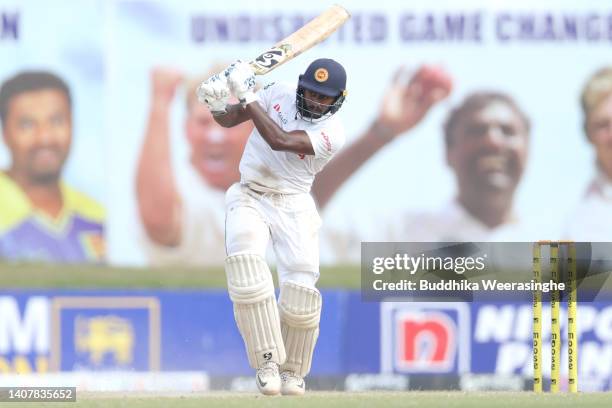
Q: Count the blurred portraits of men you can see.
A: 4